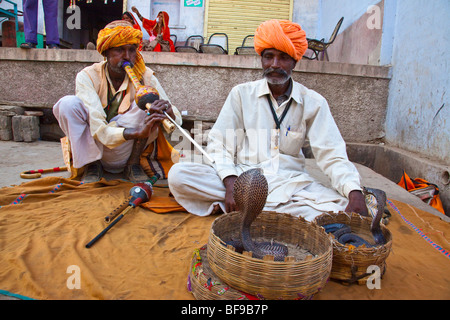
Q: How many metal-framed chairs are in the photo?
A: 5